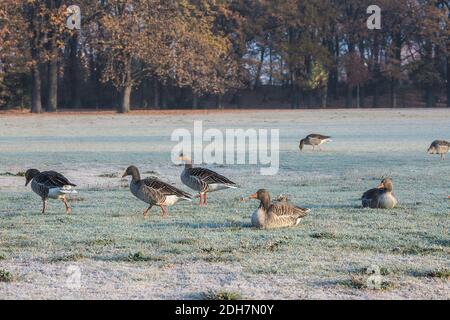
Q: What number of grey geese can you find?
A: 7